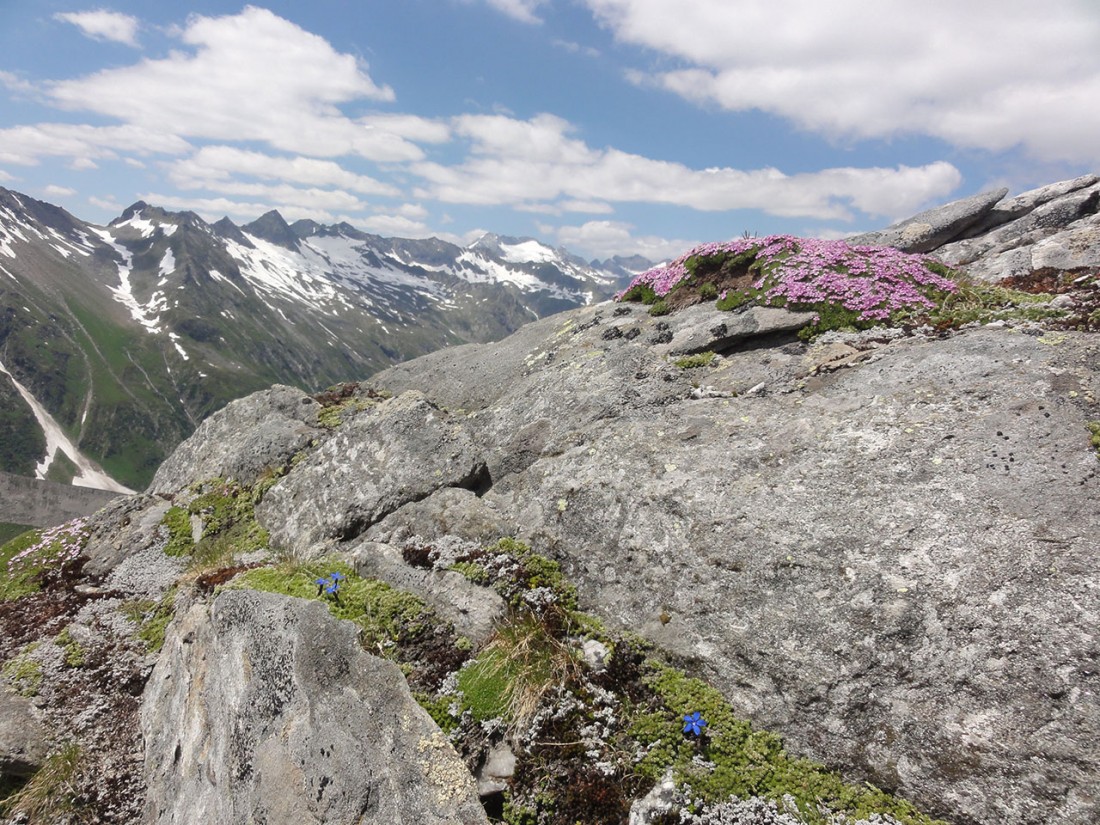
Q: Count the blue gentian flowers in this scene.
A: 4